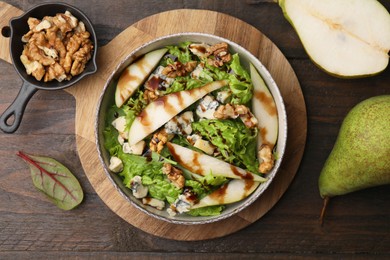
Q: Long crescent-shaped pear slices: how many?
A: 5